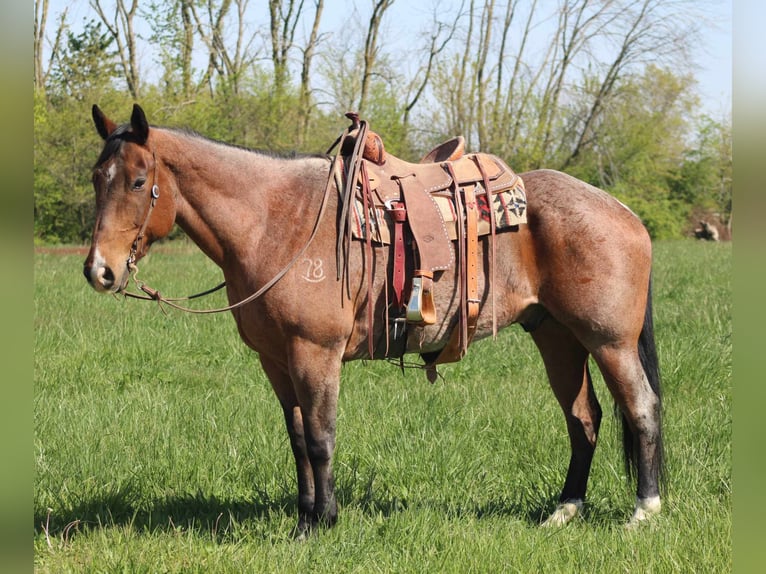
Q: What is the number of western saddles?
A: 1